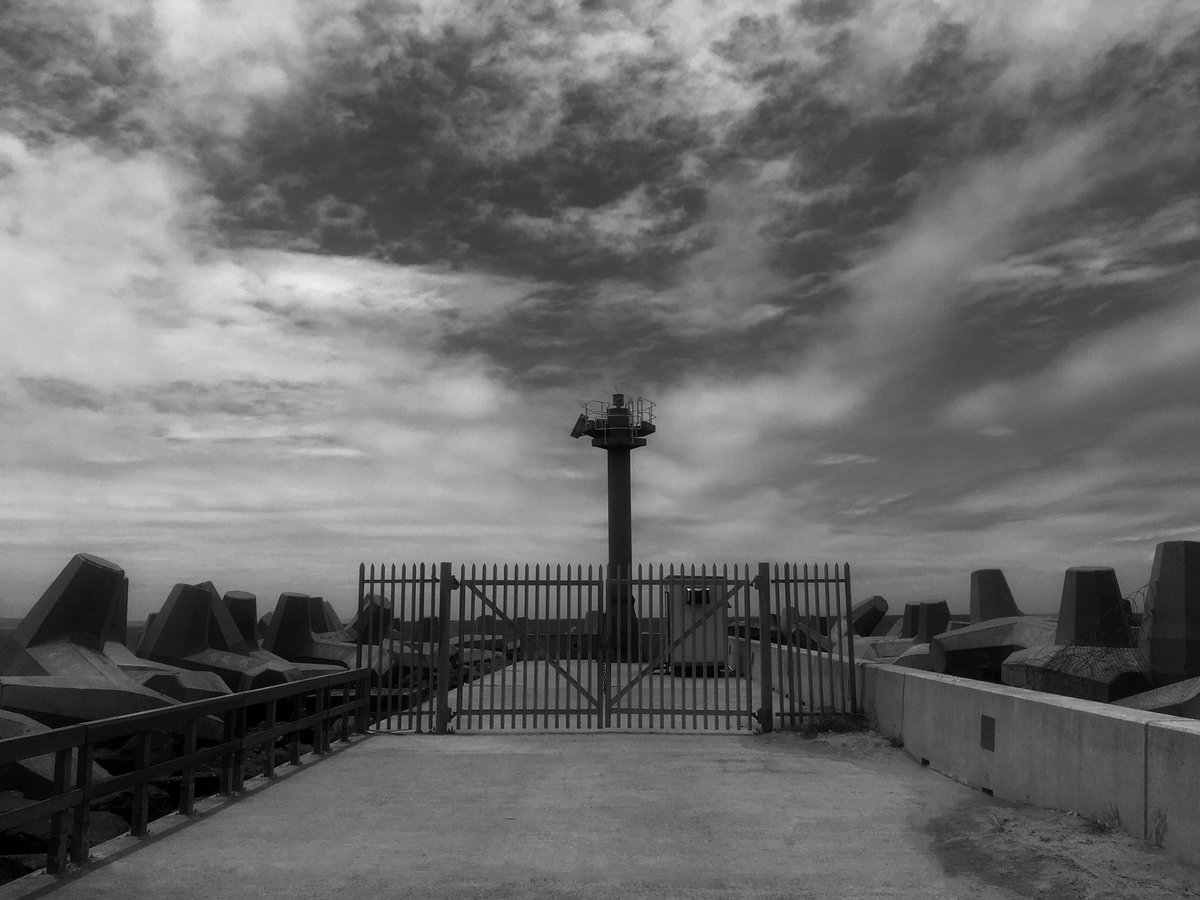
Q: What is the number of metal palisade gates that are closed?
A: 2